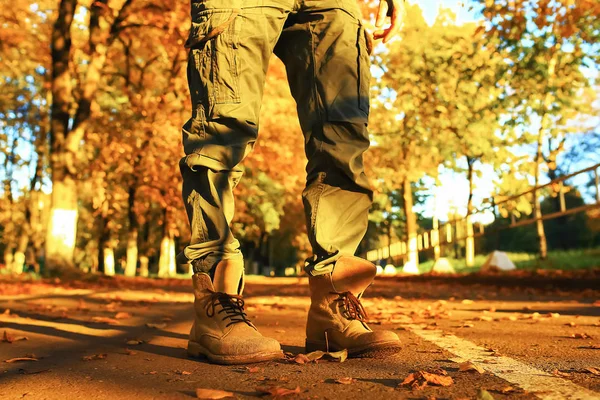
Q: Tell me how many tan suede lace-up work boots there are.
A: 2